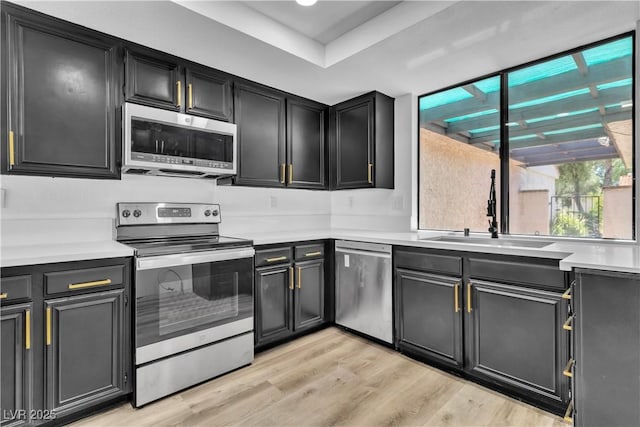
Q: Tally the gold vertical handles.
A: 12